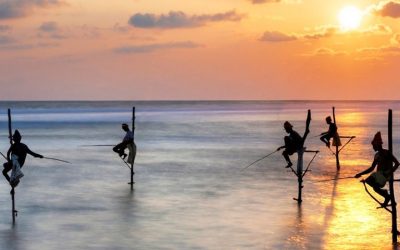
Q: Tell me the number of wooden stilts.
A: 5